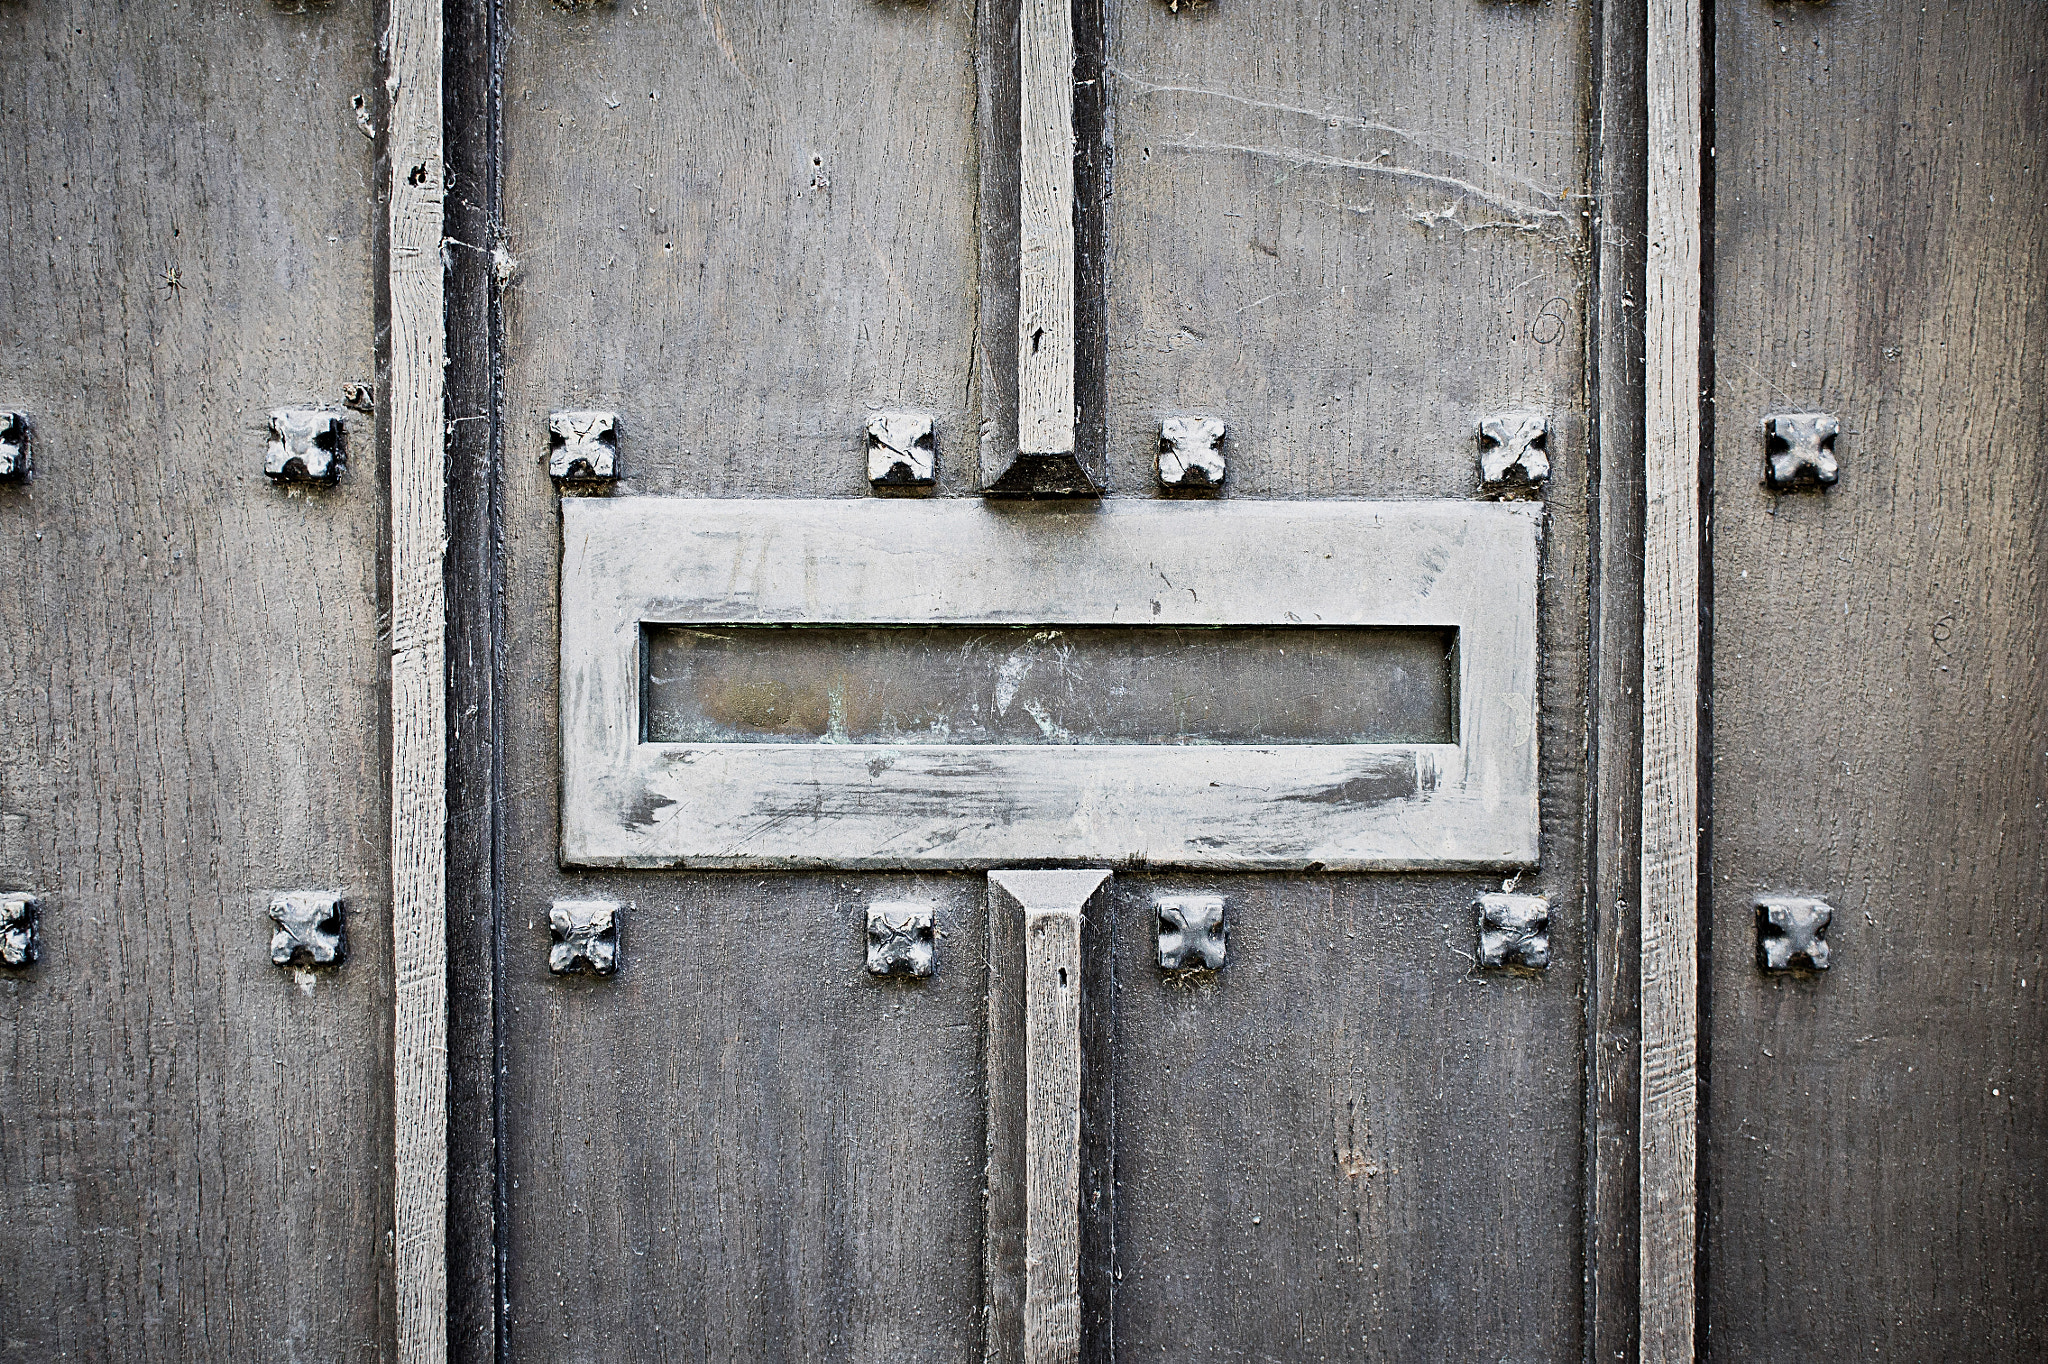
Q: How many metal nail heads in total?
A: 14